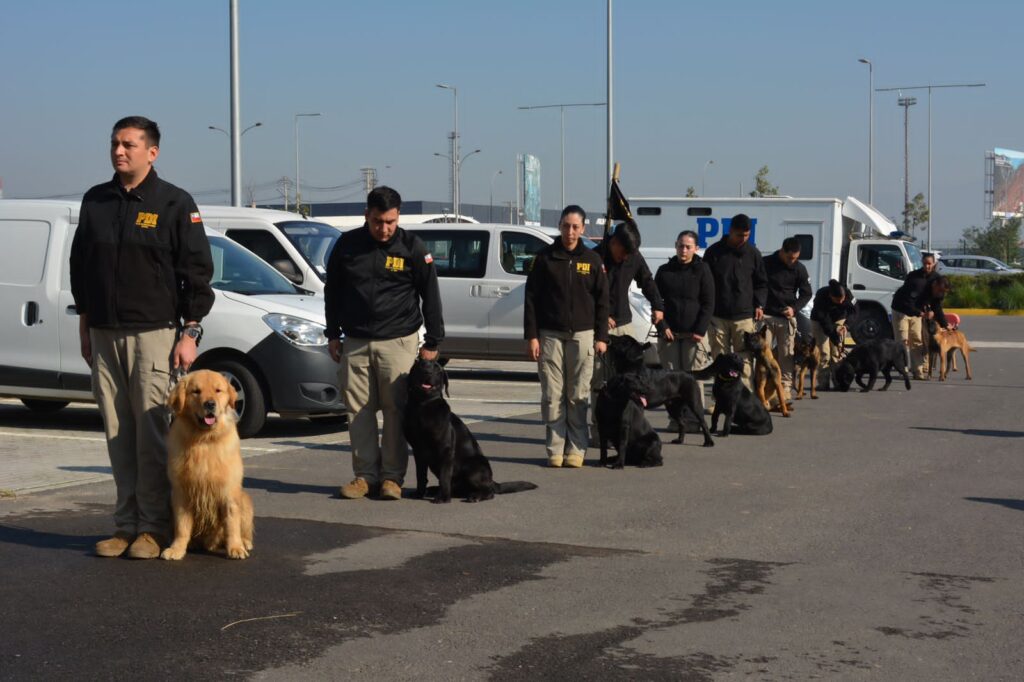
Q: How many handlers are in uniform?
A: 10